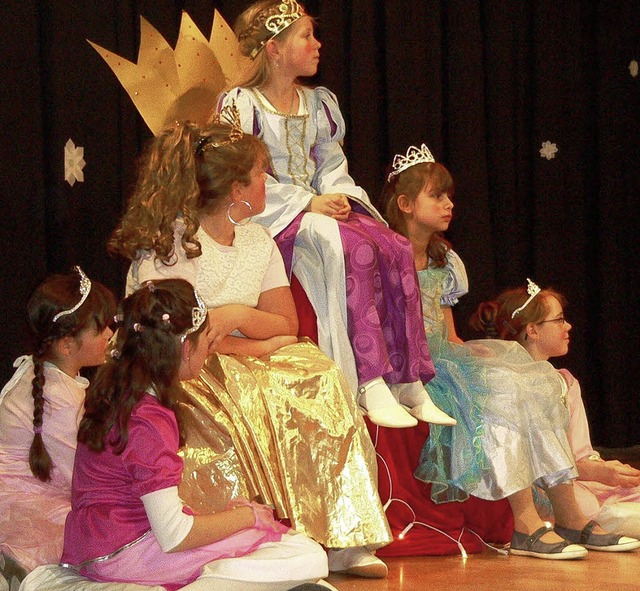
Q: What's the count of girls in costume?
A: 6